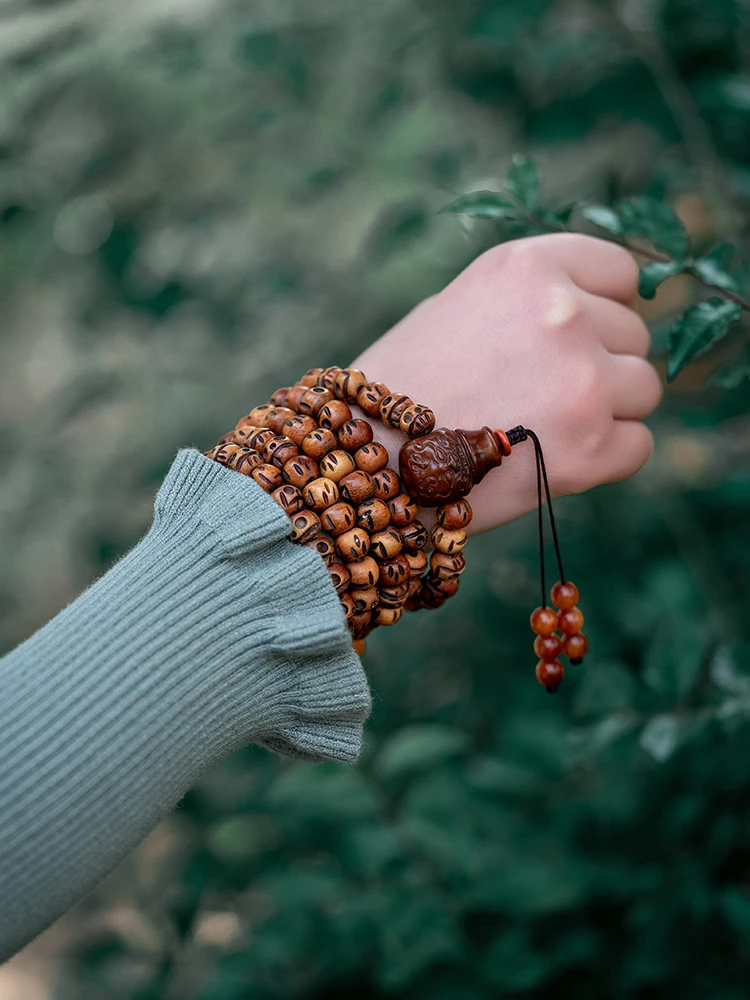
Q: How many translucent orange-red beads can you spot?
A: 6